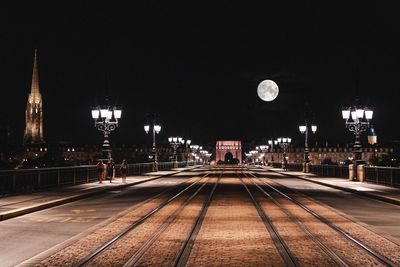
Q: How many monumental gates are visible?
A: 1